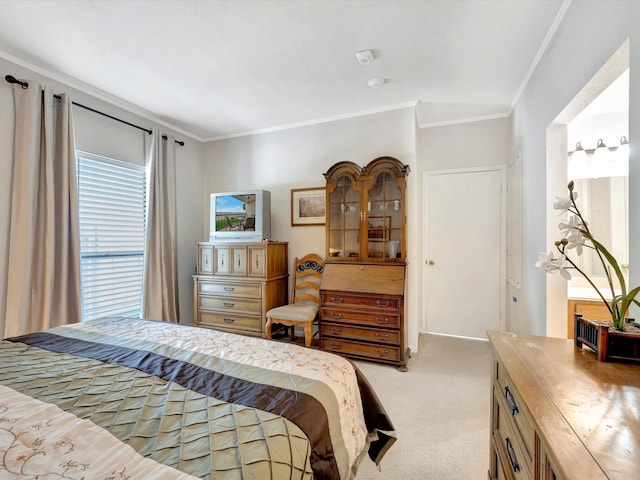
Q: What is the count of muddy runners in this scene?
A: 0